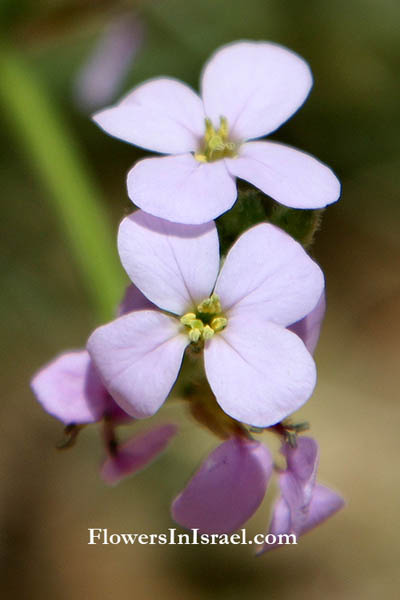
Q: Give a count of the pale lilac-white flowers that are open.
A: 2